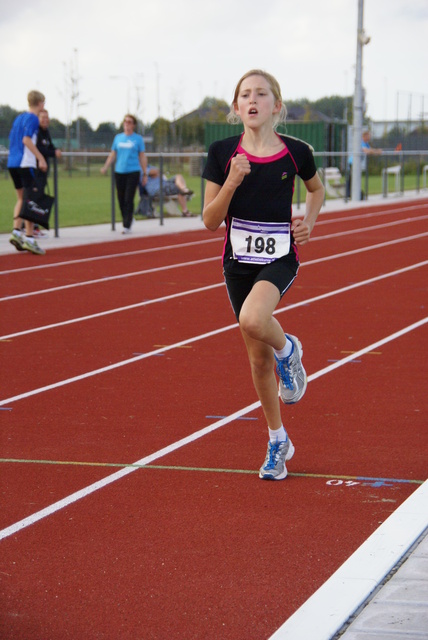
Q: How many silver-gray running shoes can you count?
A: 2